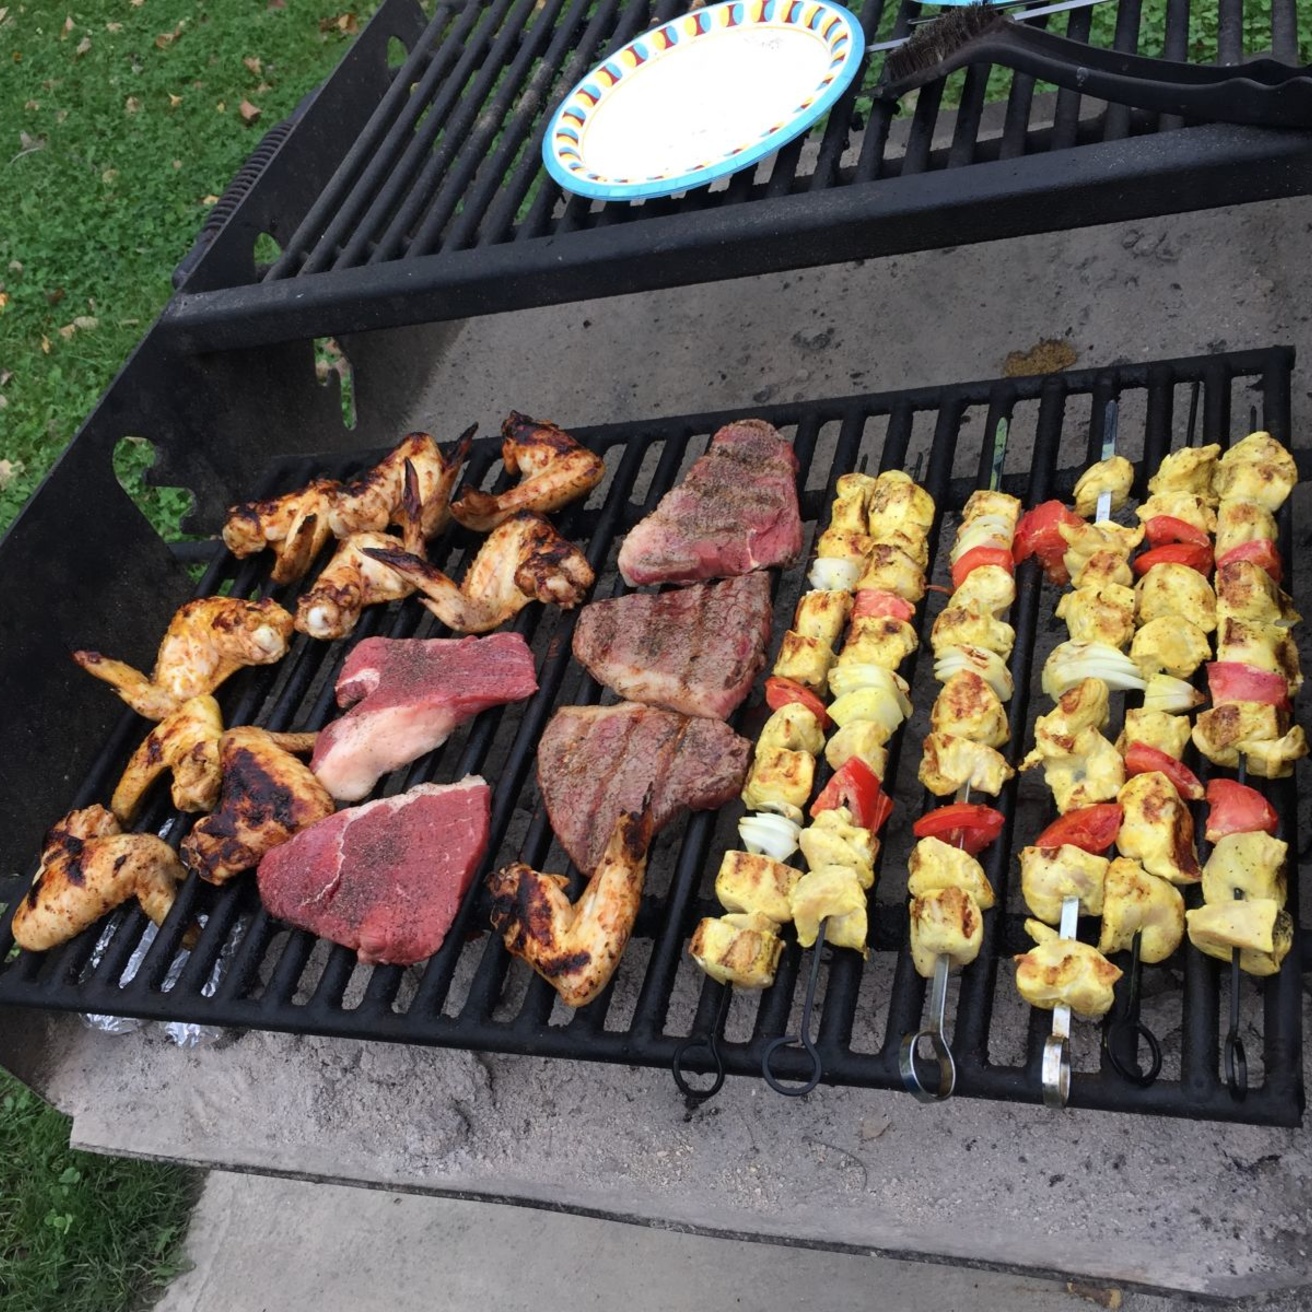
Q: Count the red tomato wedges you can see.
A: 13